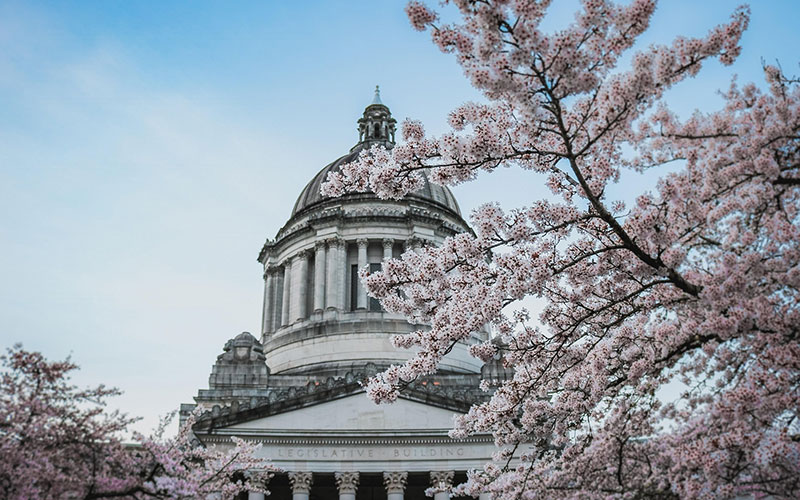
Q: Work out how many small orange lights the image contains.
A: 3